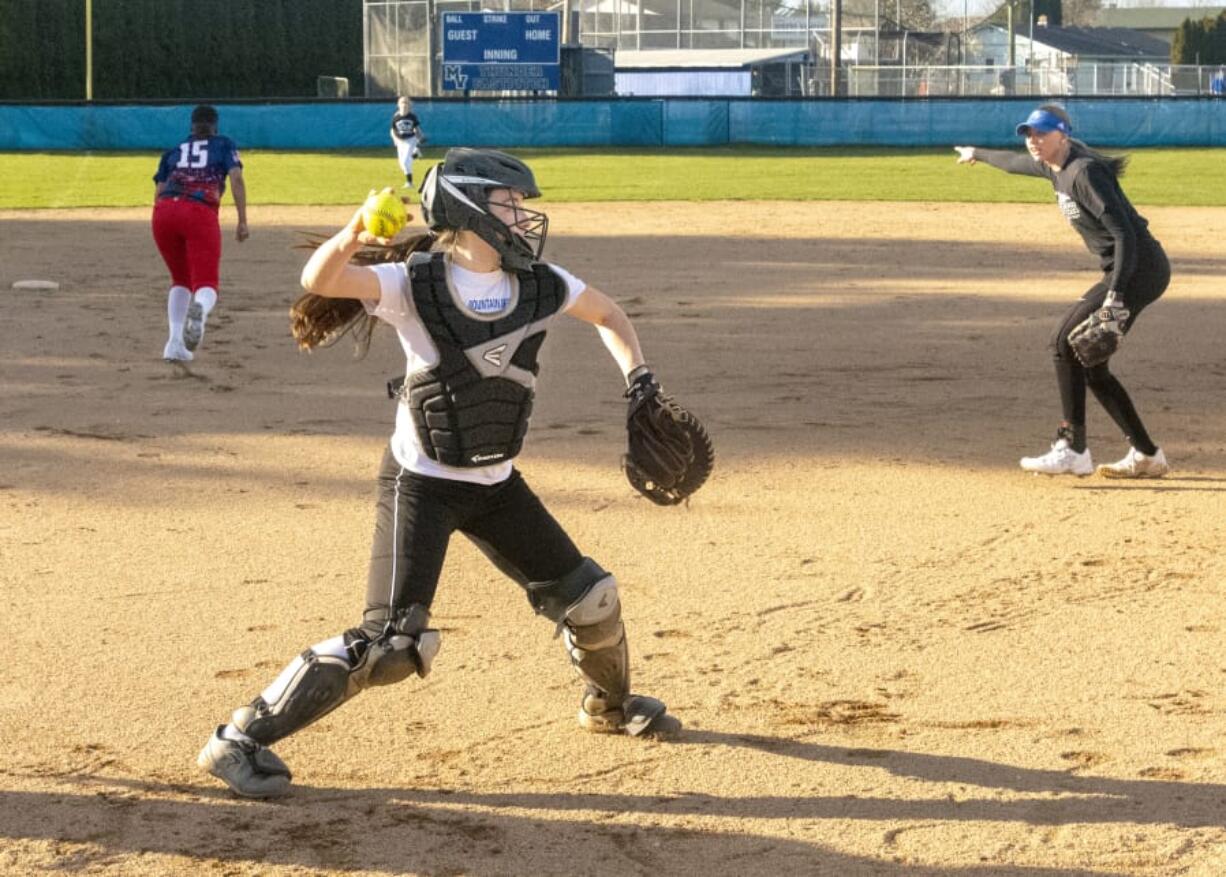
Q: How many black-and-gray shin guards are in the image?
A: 2